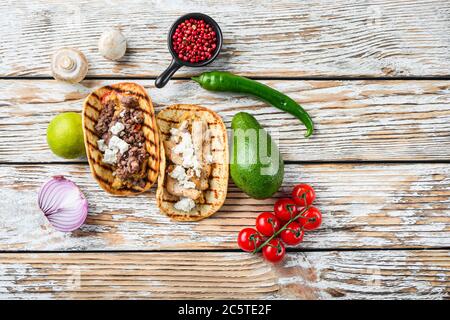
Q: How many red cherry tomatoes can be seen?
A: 7